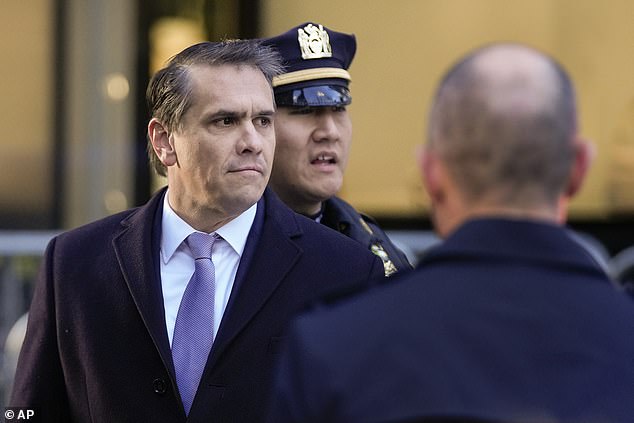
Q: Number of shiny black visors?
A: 1